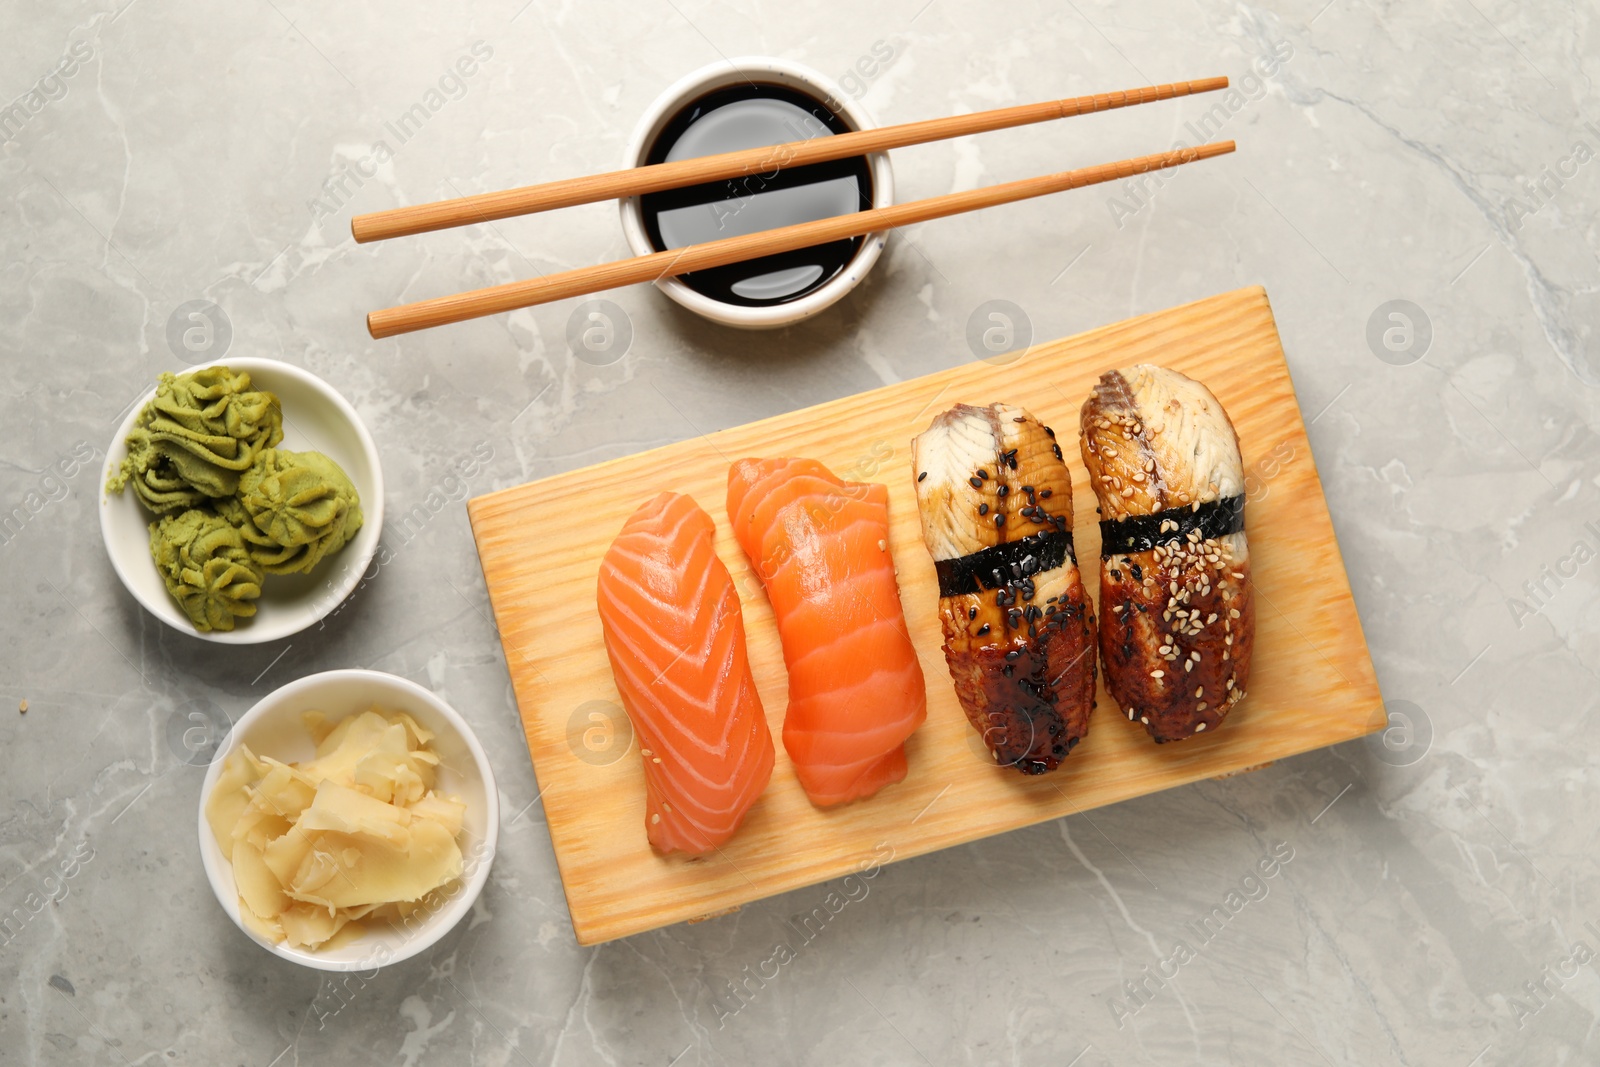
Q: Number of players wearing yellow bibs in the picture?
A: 0